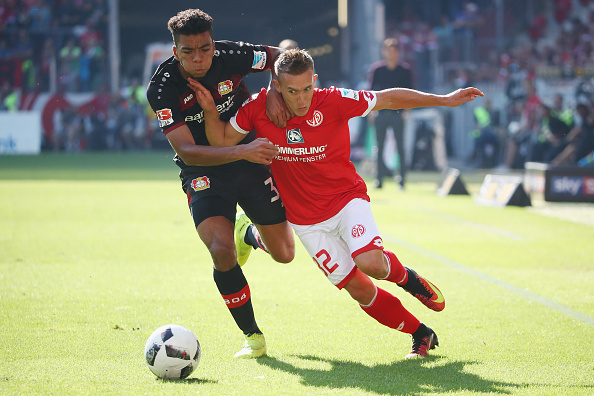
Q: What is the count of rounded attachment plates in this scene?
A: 0